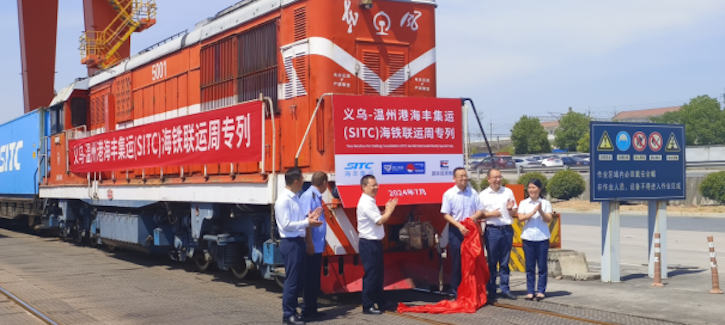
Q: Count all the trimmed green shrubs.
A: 5